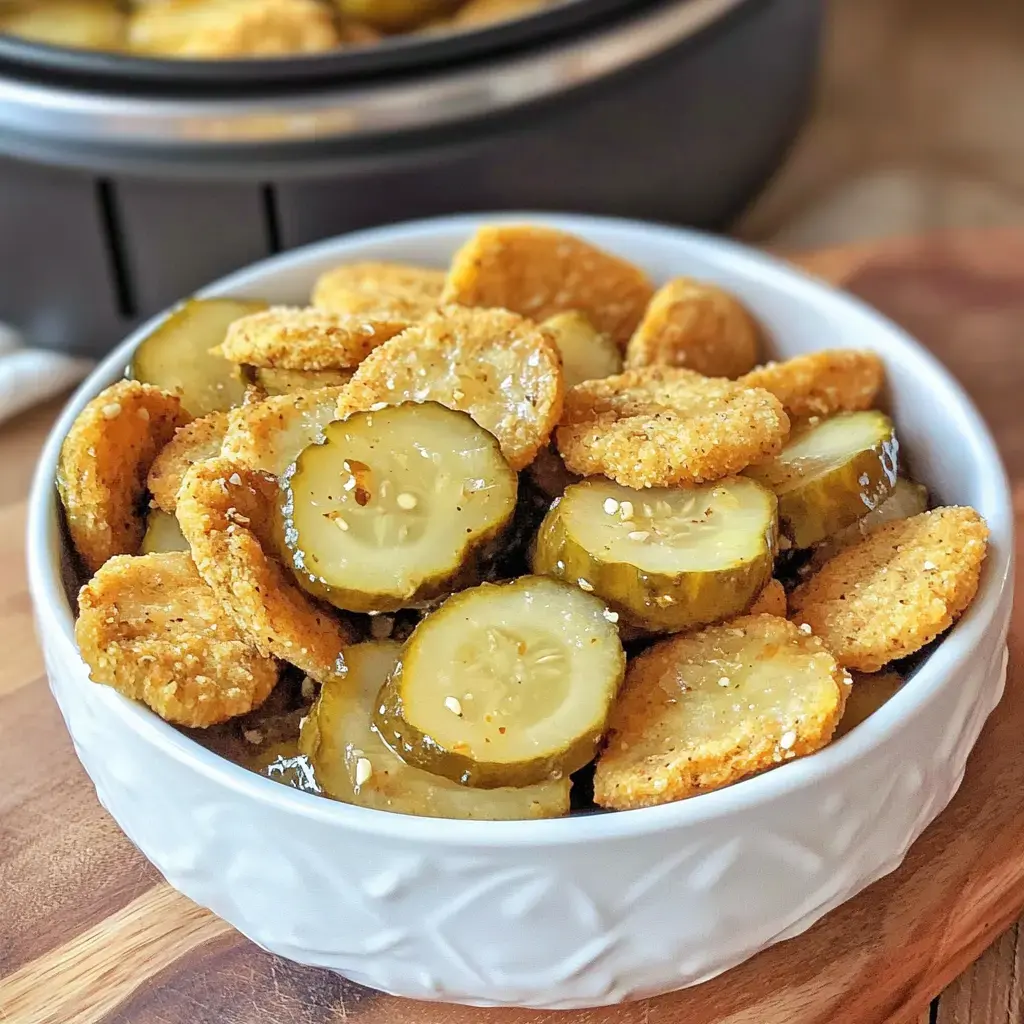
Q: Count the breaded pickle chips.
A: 14